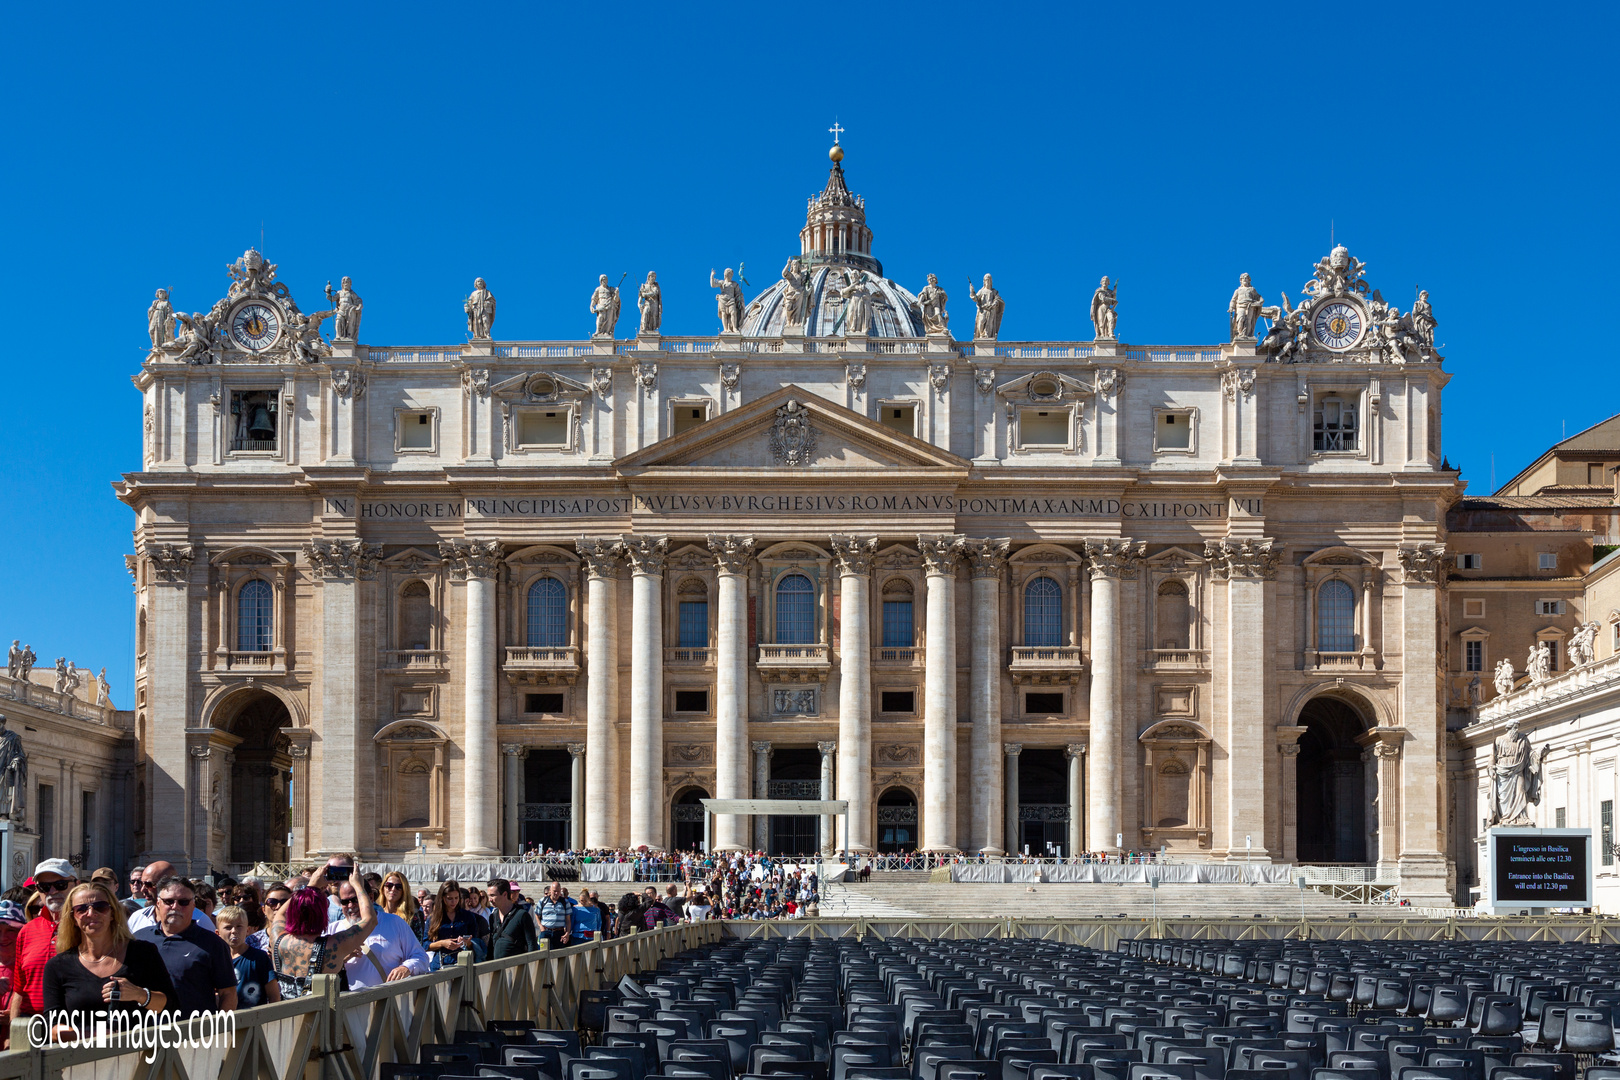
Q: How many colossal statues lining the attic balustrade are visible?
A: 13